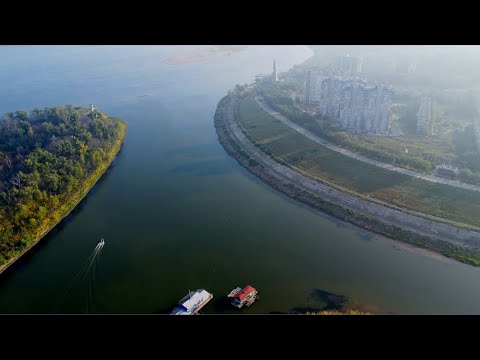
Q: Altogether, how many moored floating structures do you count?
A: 2